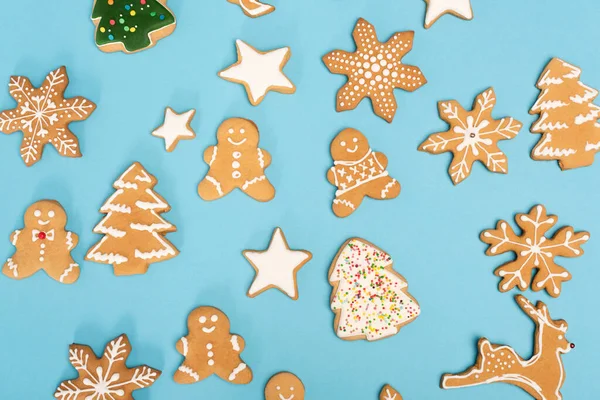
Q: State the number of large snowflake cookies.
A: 5